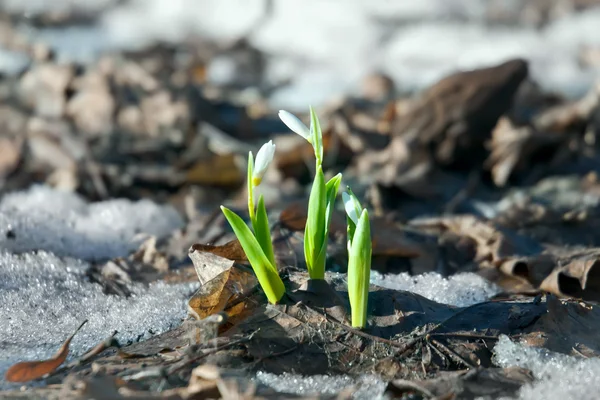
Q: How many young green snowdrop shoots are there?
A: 3